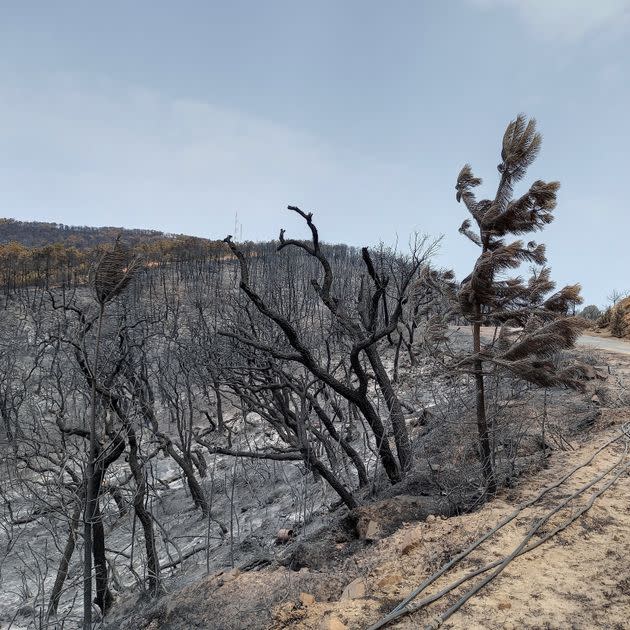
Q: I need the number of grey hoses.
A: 3